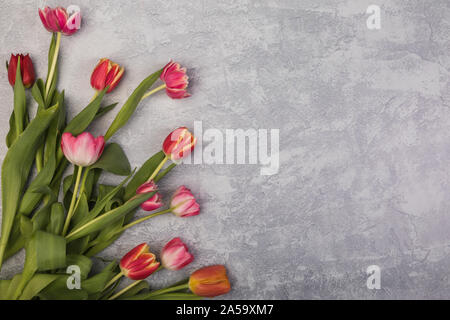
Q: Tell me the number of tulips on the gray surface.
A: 11